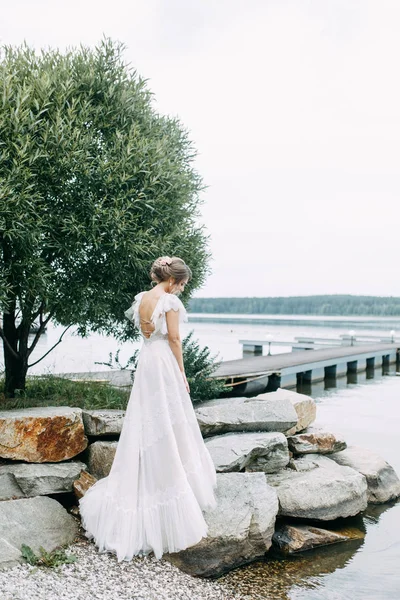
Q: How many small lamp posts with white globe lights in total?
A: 3